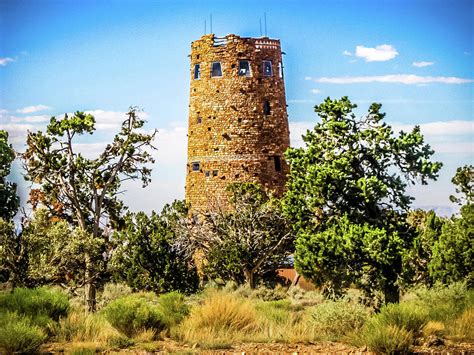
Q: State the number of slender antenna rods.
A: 4